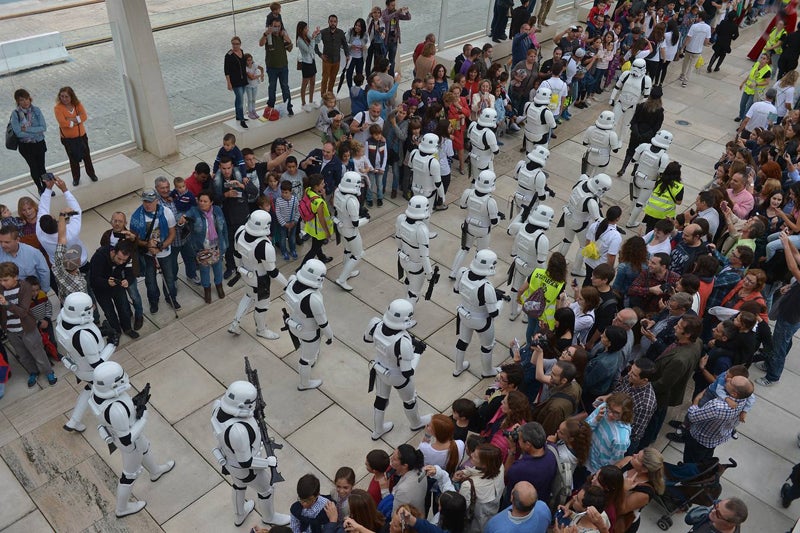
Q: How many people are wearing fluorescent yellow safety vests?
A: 5